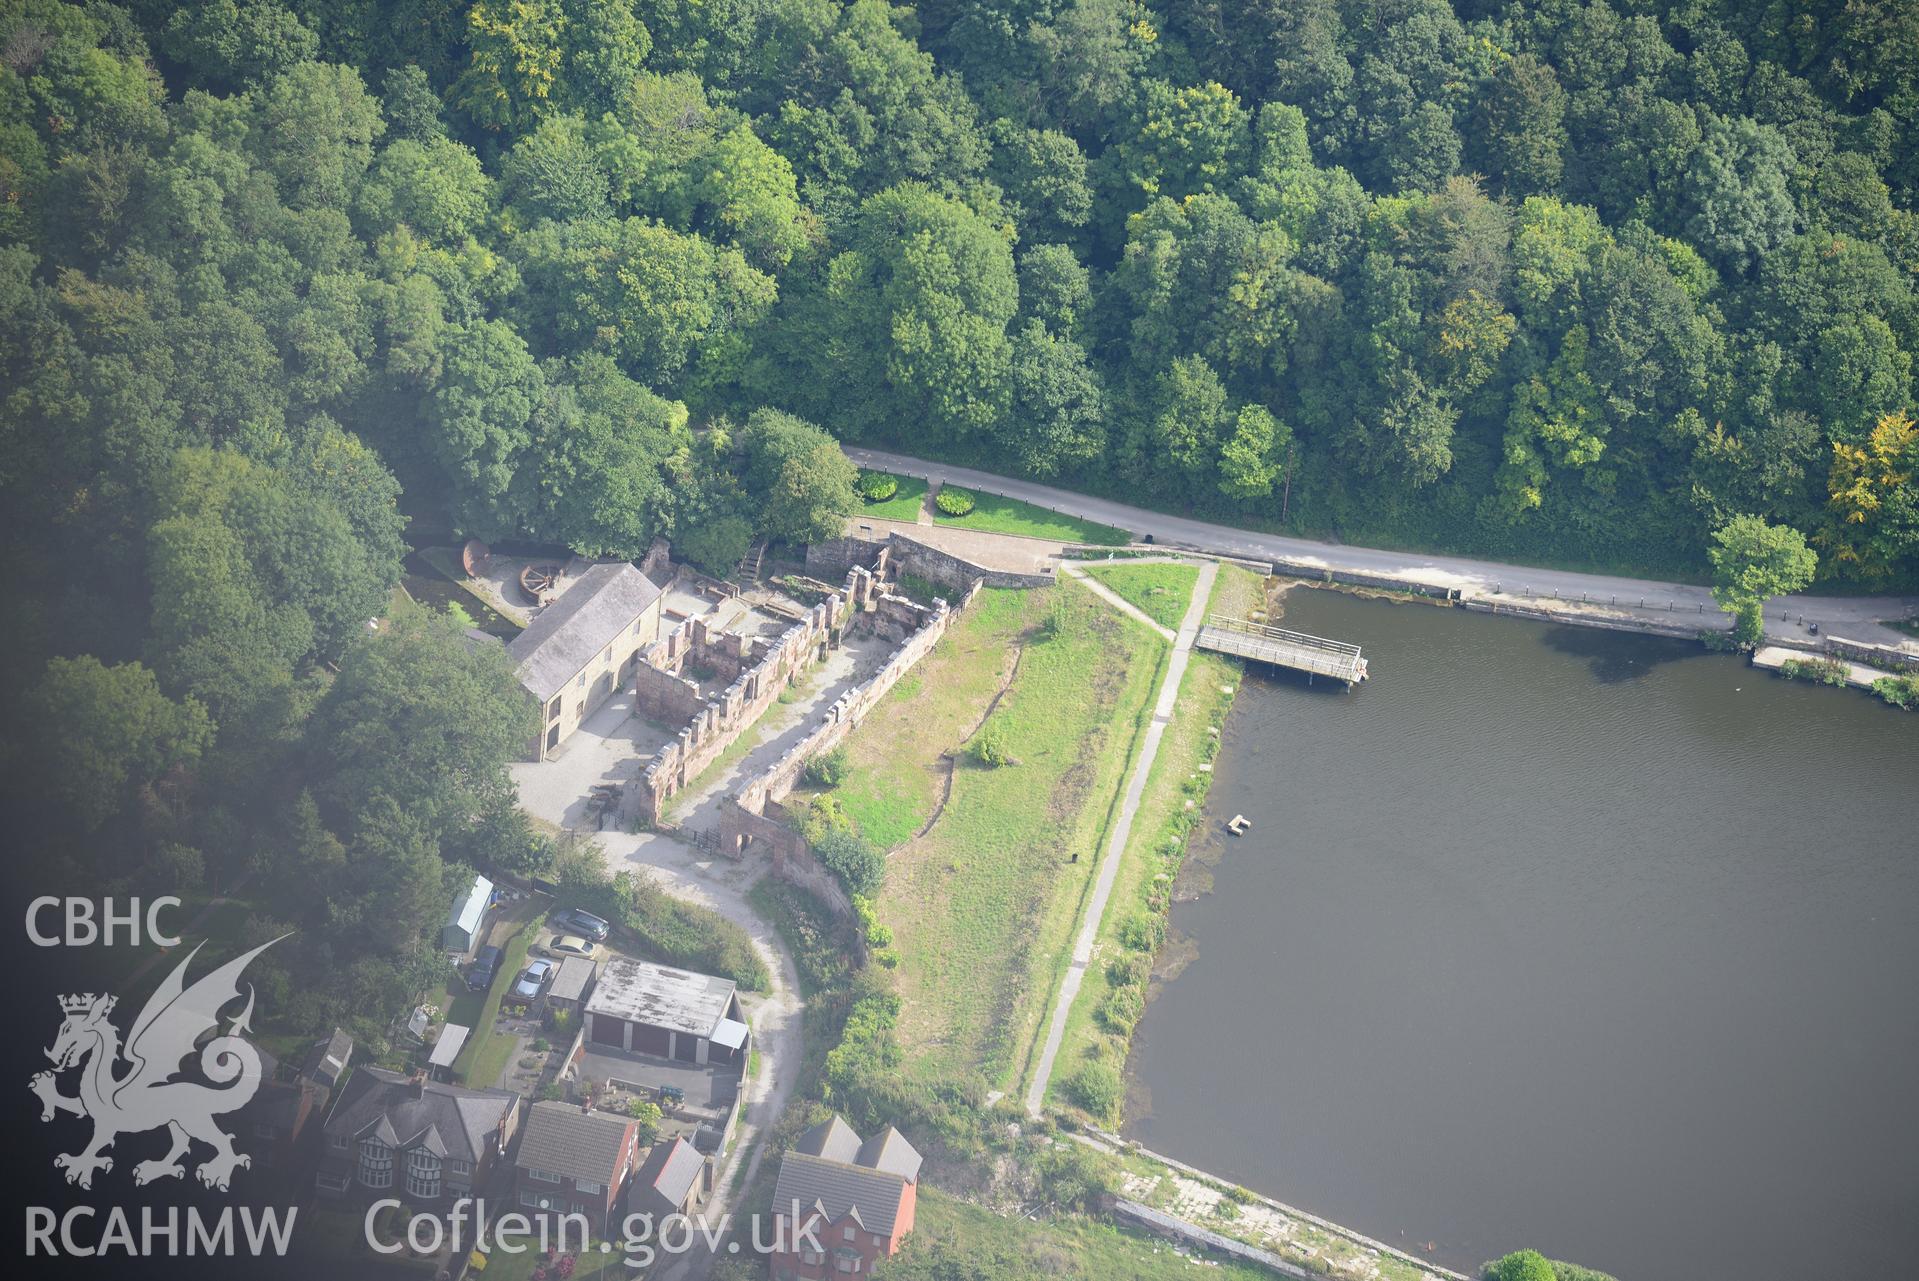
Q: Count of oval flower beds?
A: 2